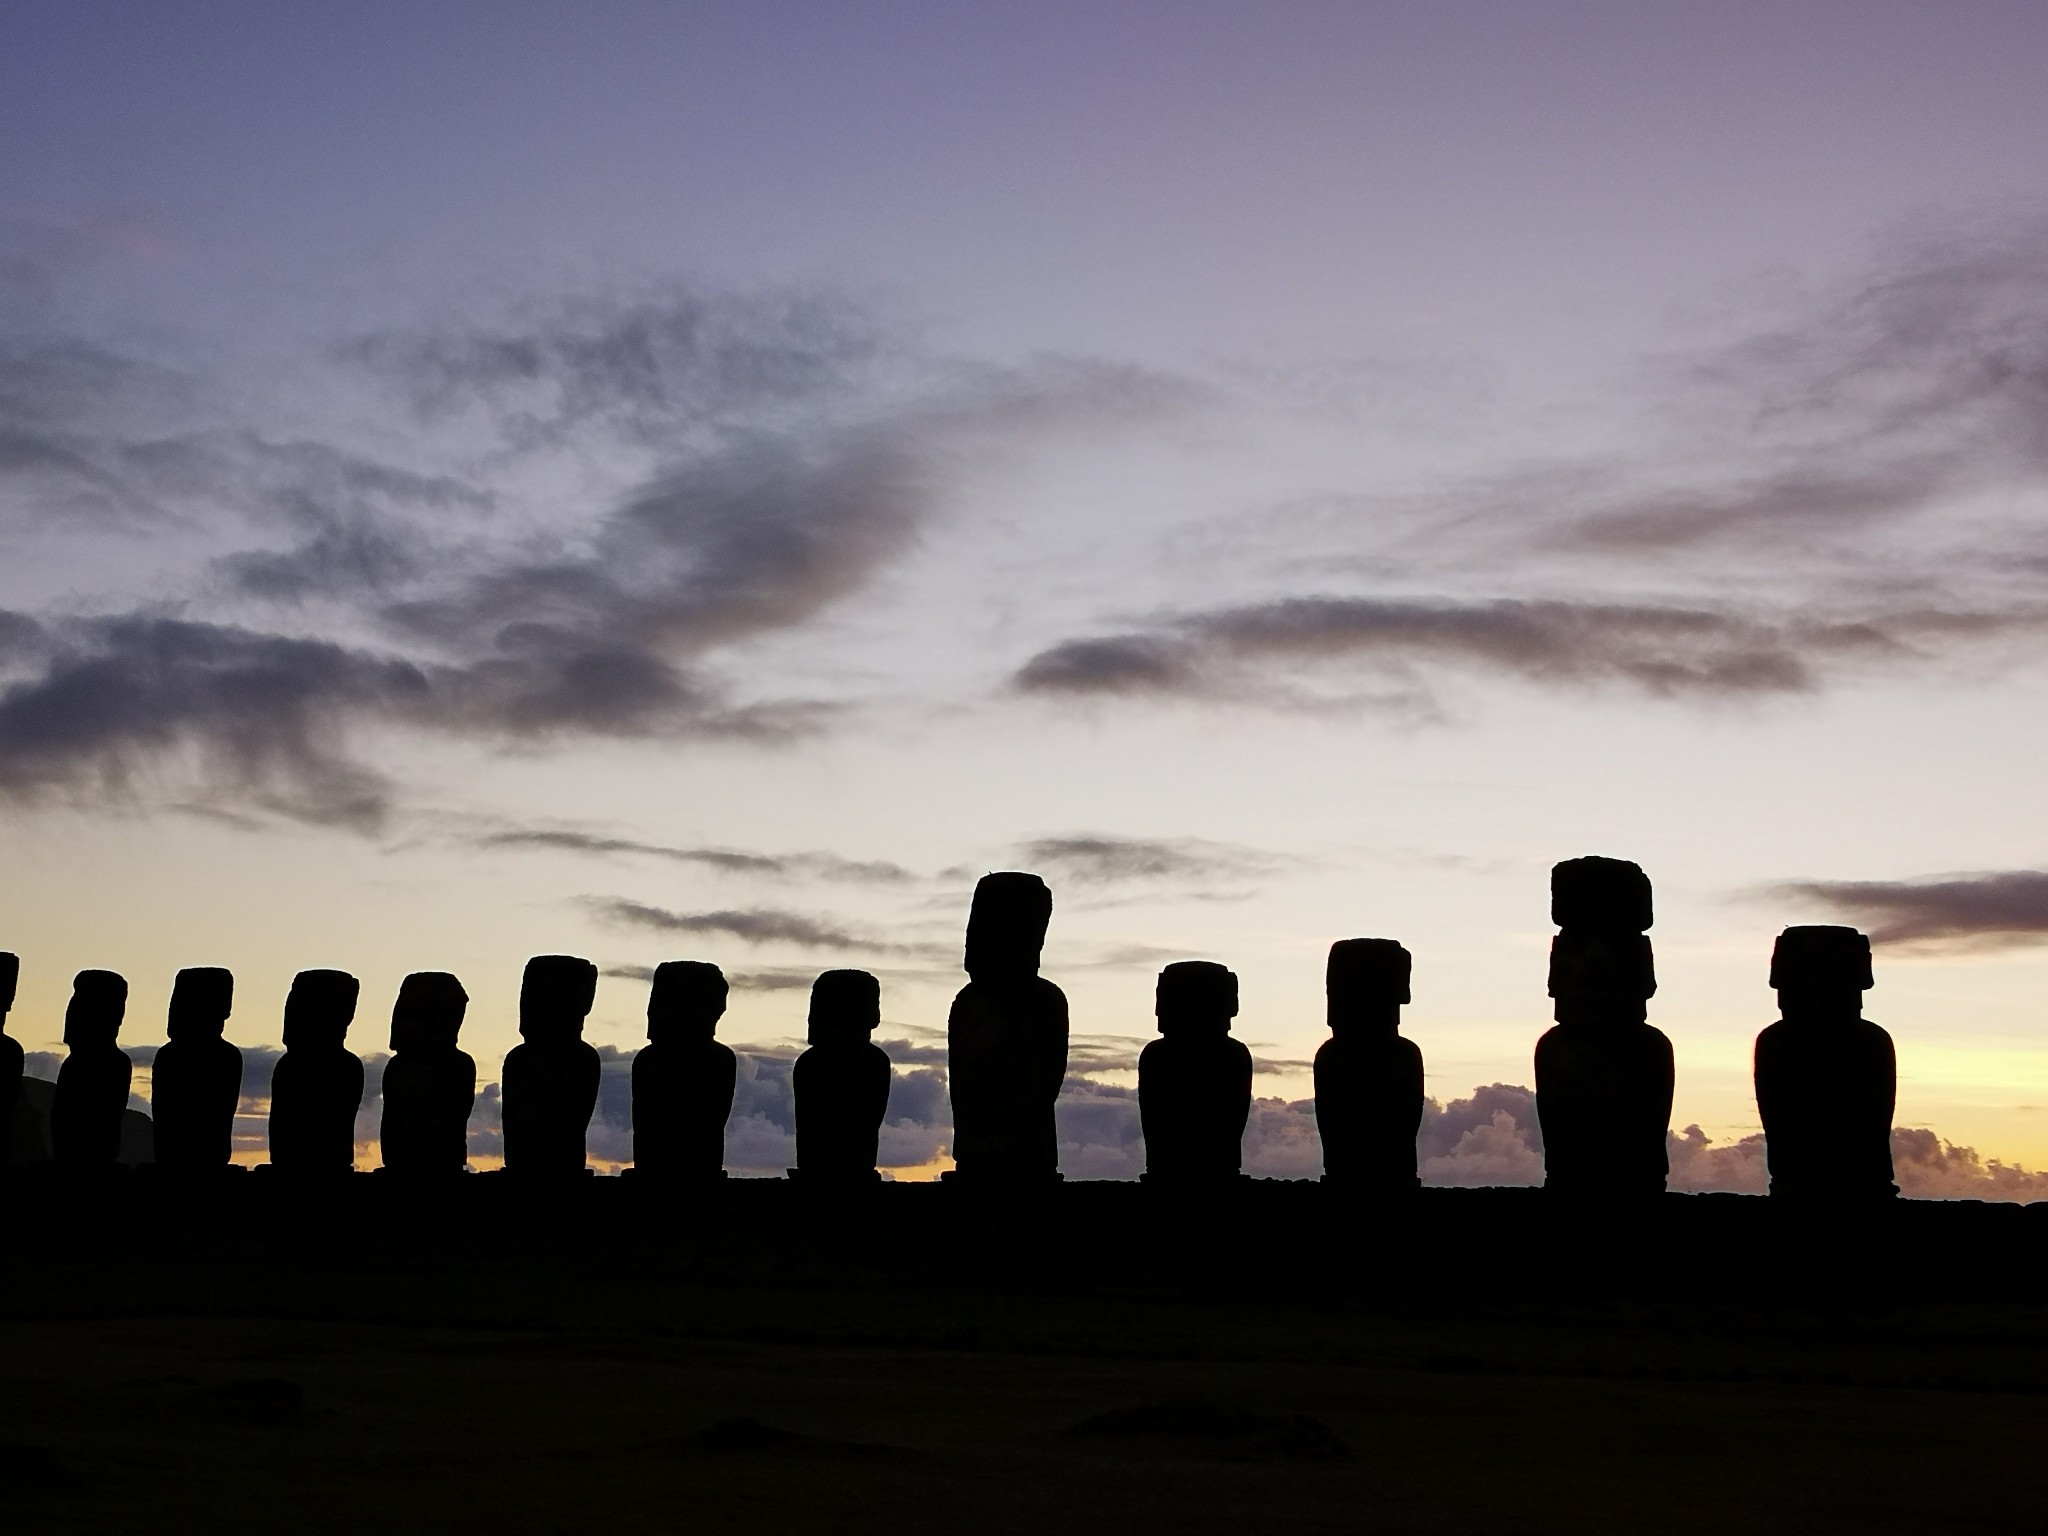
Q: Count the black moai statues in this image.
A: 13